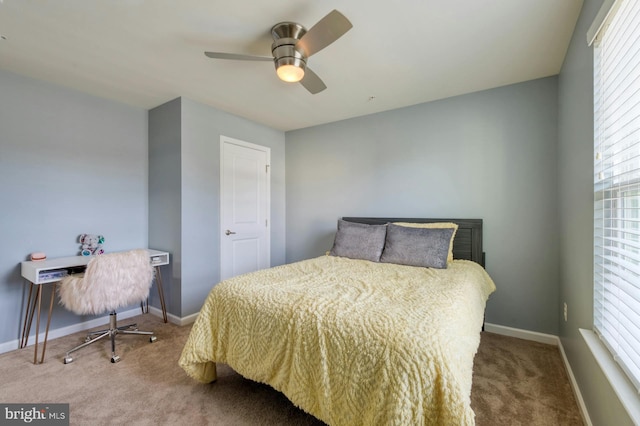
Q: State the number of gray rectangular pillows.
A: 2